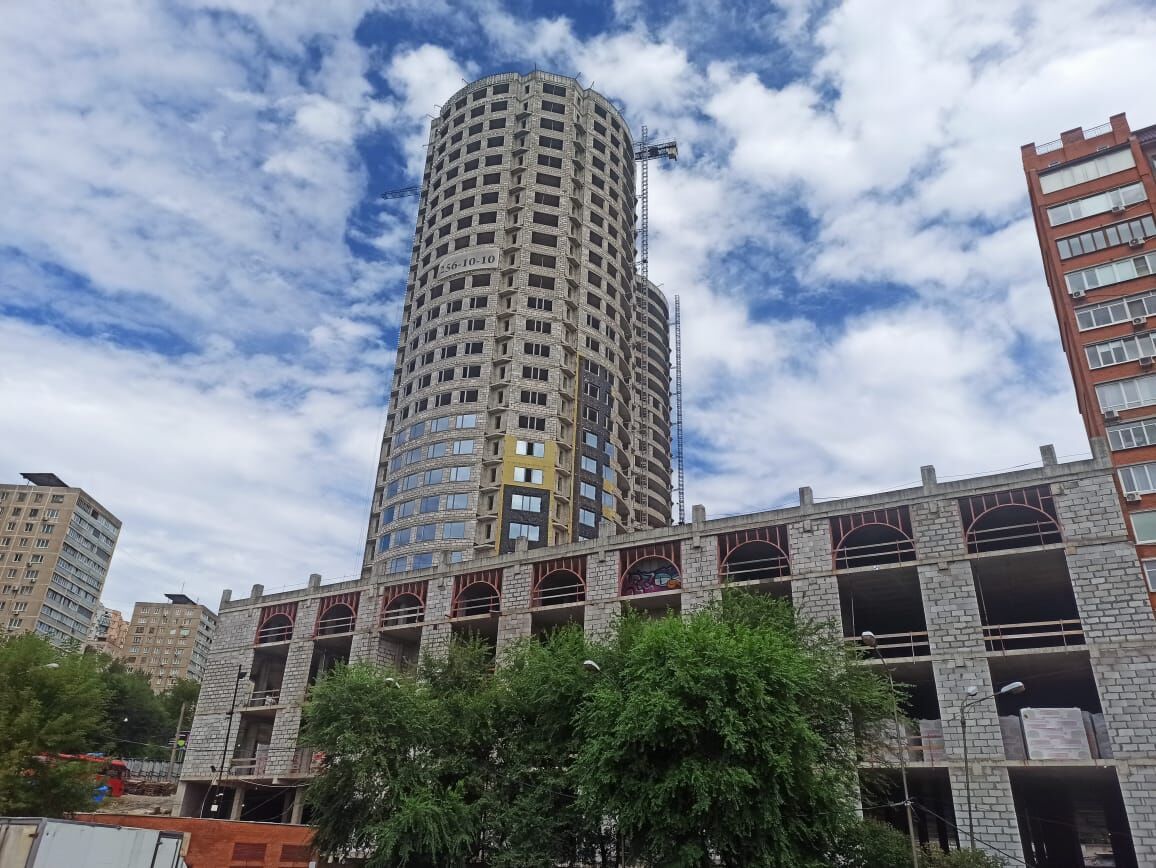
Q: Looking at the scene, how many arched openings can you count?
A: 9